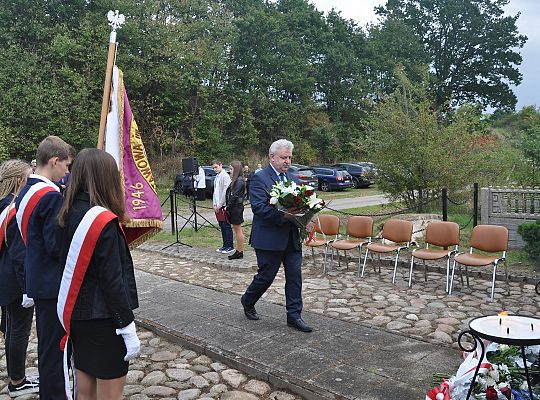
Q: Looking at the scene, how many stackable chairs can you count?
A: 5